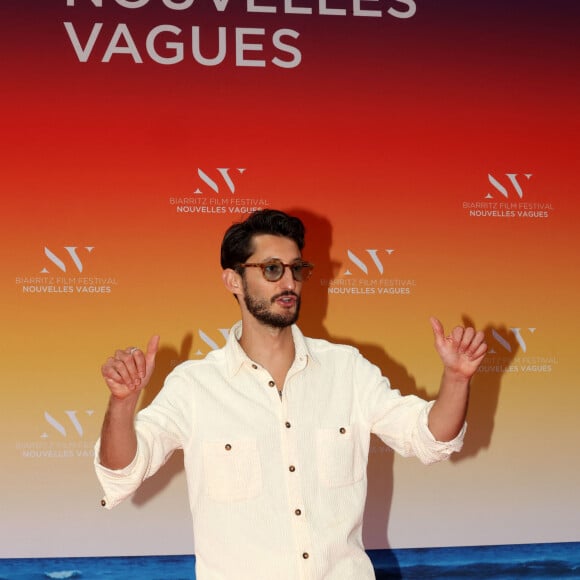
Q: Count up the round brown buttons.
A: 9